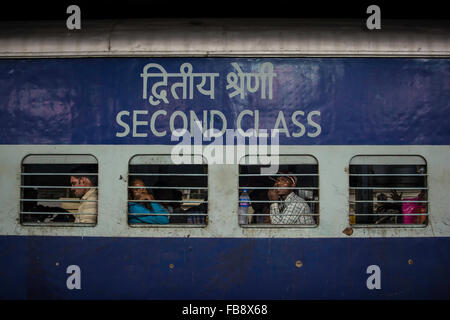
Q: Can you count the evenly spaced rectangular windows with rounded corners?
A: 4